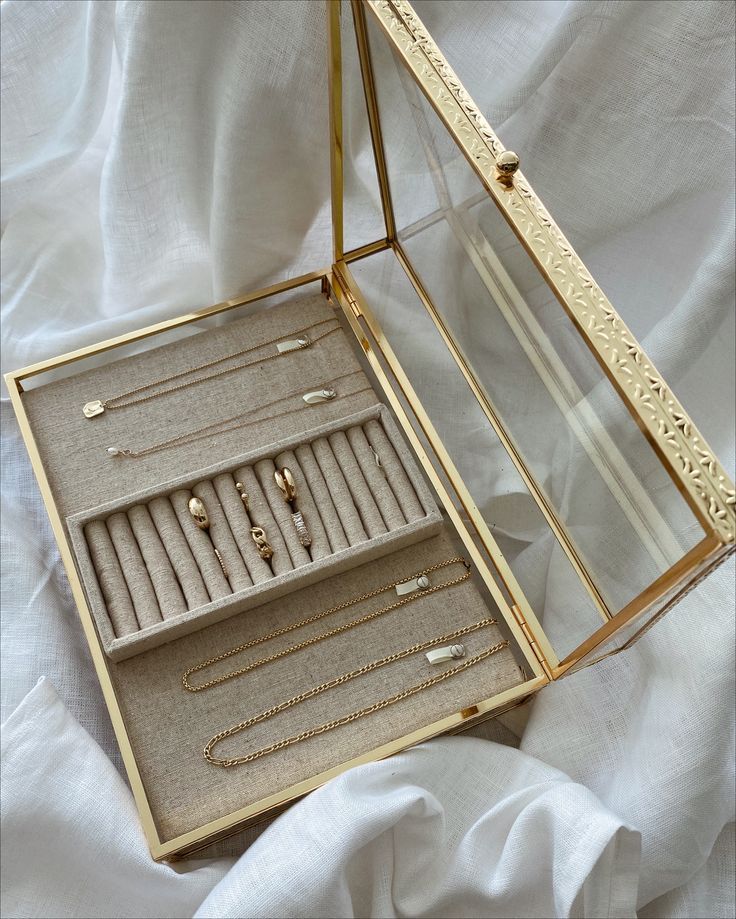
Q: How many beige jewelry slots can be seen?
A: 15